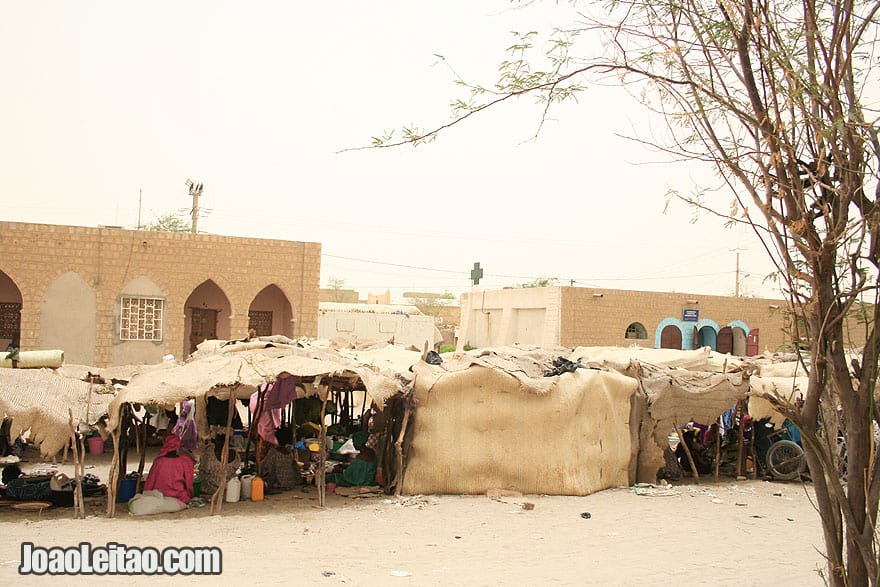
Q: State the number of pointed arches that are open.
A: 3